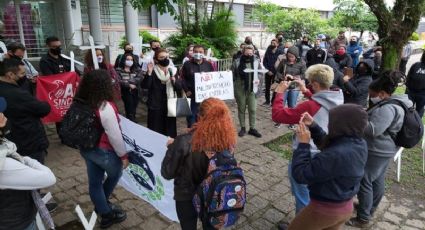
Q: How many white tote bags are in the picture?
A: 1